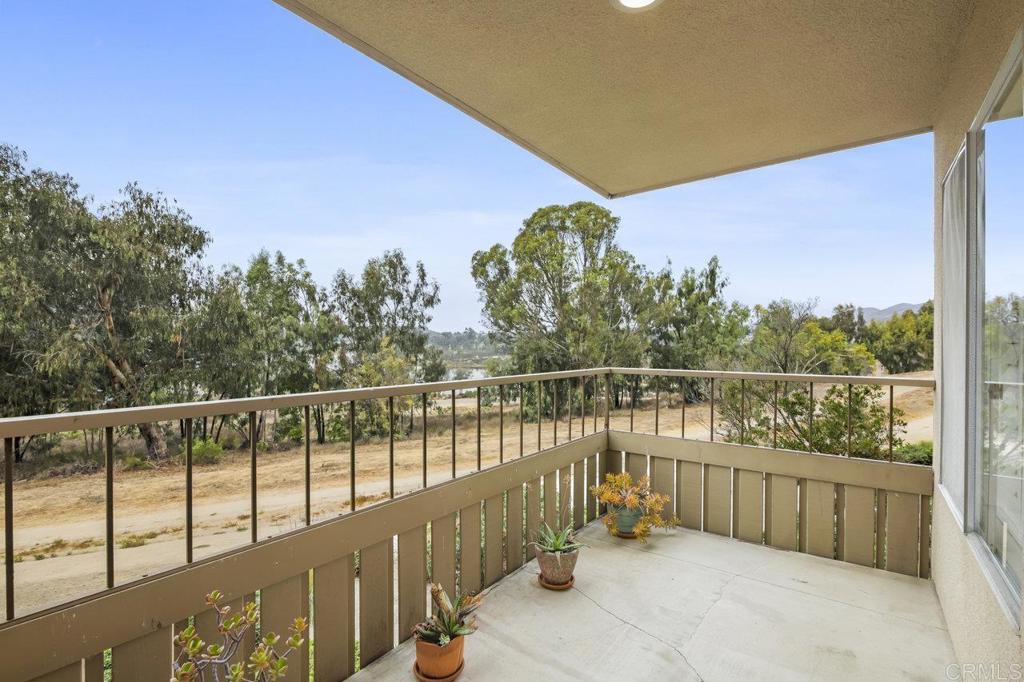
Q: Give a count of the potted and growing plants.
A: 4